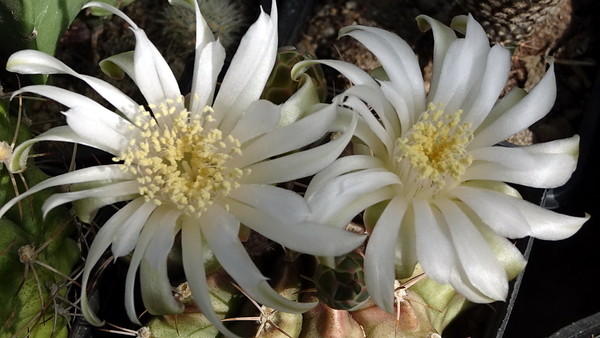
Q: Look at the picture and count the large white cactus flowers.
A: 2